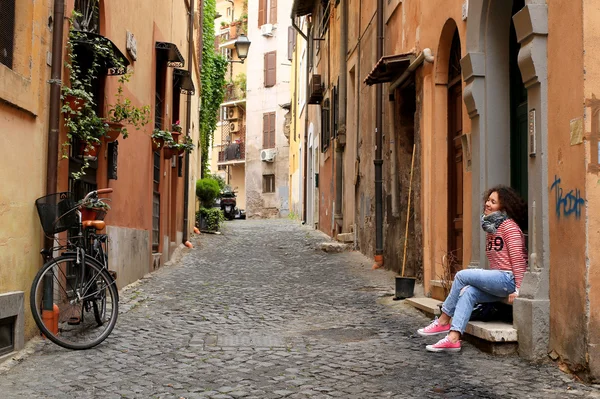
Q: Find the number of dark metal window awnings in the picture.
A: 3